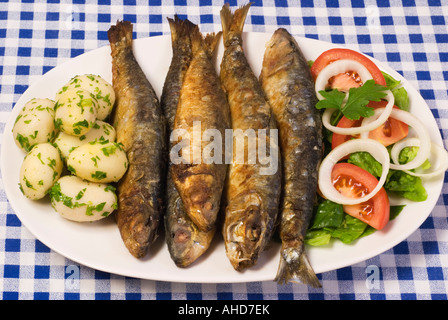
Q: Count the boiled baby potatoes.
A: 7